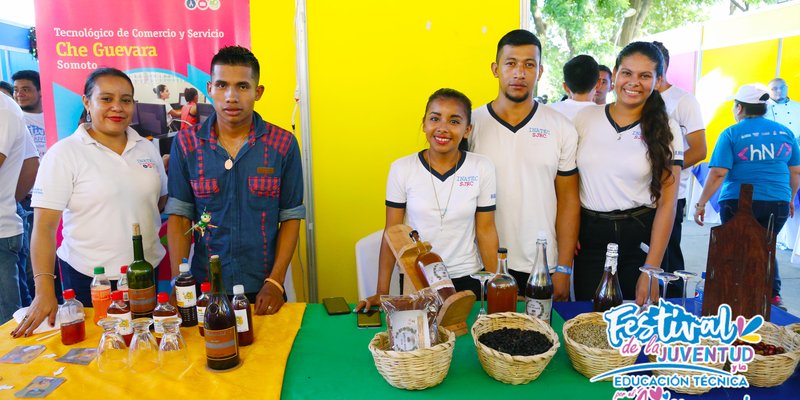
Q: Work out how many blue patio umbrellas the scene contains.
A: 0